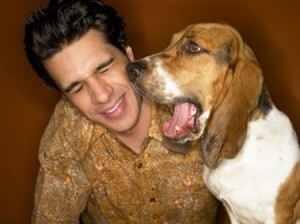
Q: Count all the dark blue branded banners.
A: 0